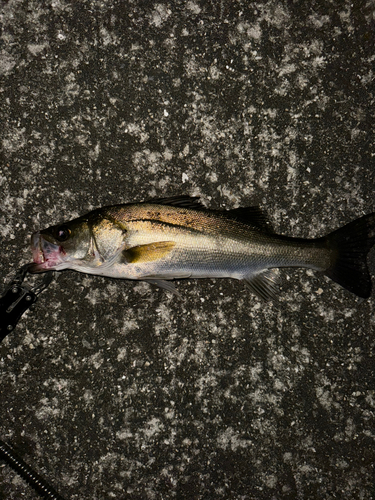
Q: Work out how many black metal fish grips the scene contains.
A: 1